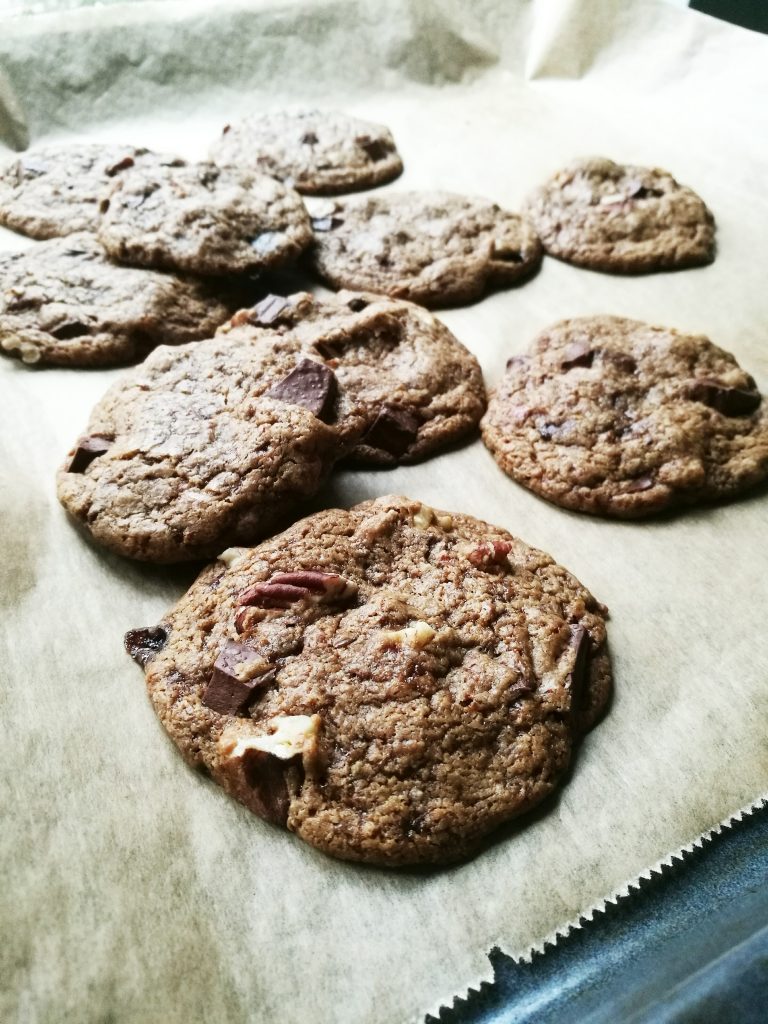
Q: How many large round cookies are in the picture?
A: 10